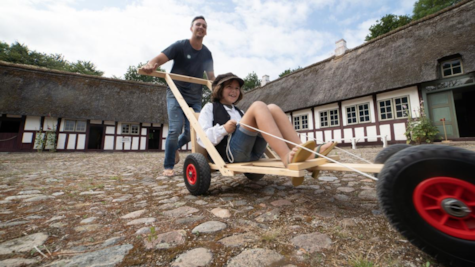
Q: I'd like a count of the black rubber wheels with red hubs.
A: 2